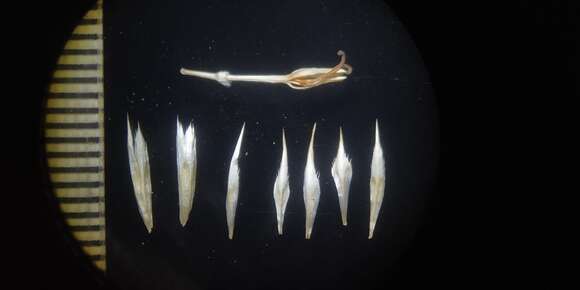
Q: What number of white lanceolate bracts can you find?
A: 7